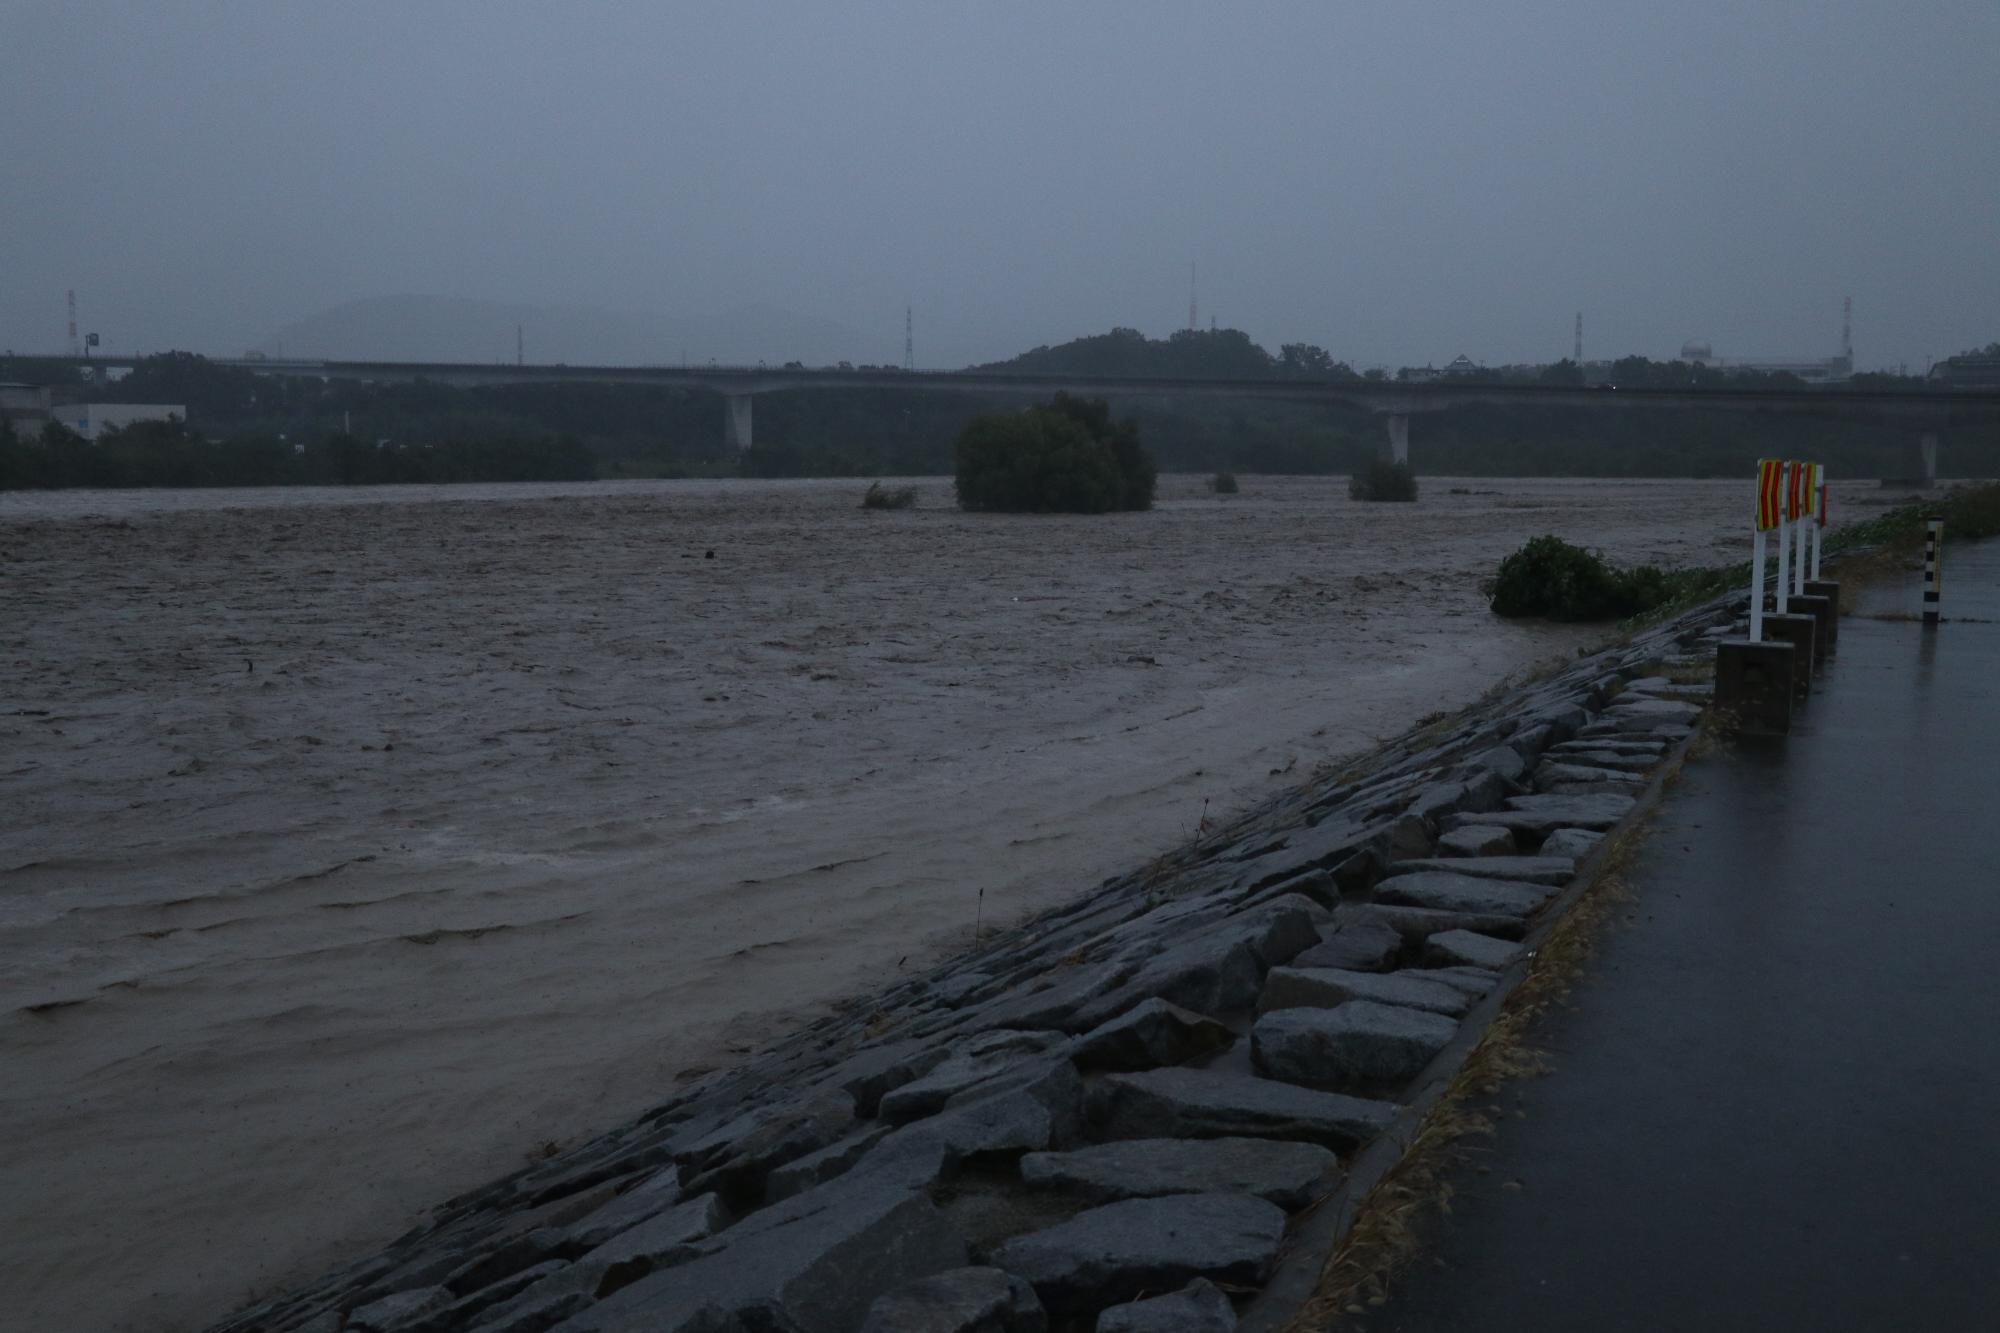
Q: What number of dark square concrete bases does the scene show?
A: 4